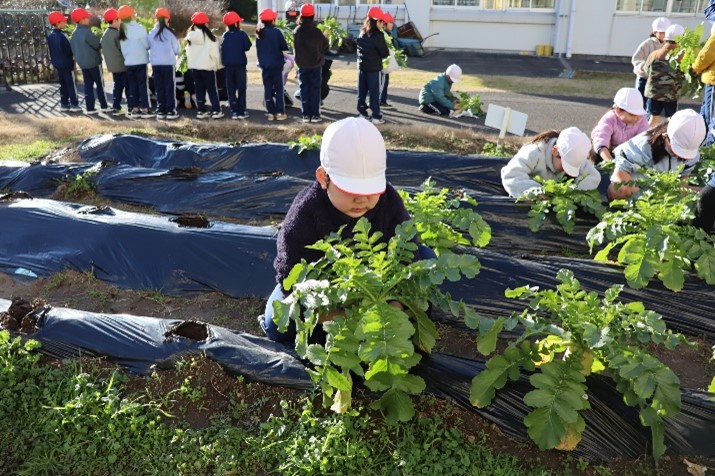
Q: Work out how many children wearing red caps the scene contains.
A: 11